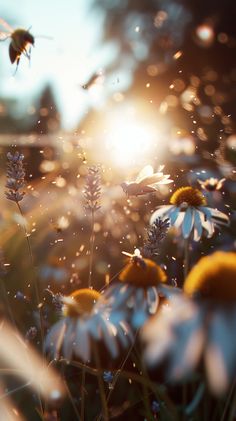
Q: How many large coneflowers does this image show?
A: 4